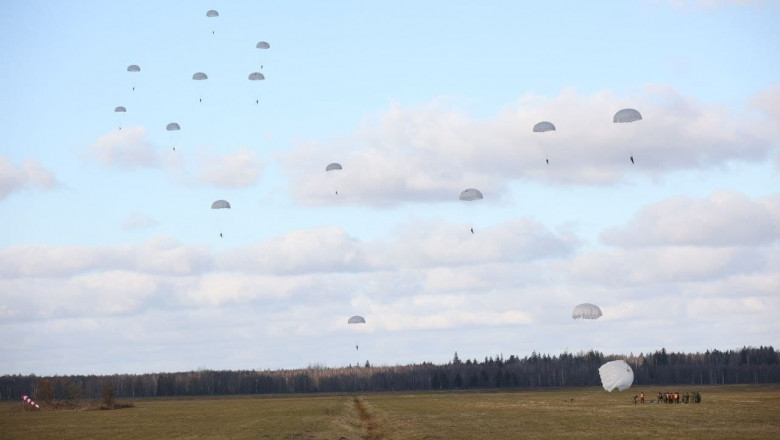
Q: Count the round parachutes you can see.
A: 15